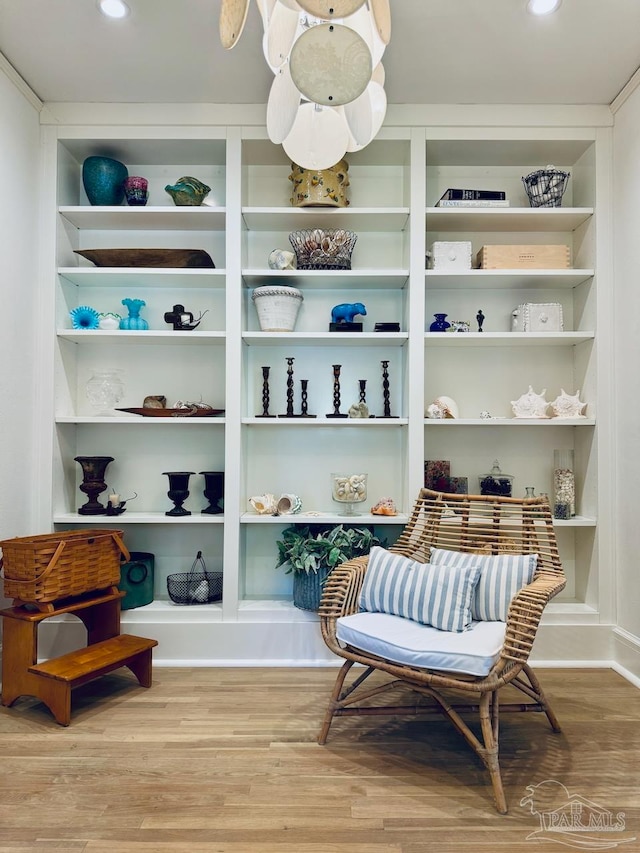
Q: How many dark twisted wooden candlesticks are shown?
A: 6